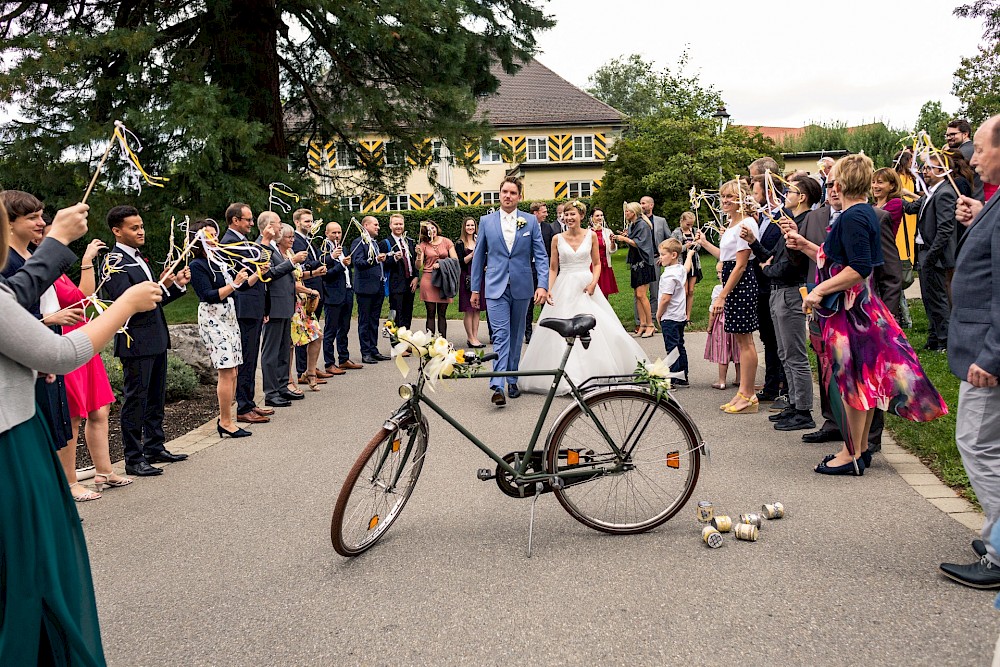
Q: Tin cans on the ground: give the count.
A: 6